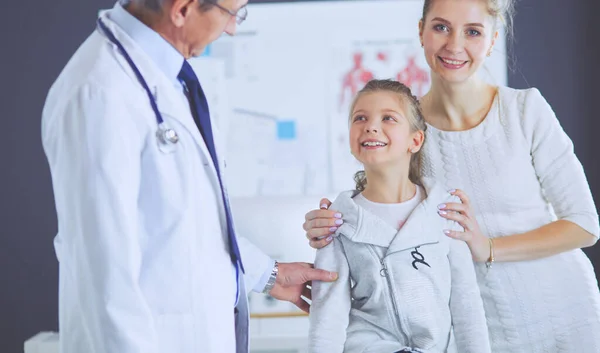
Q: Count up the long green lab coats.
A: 0